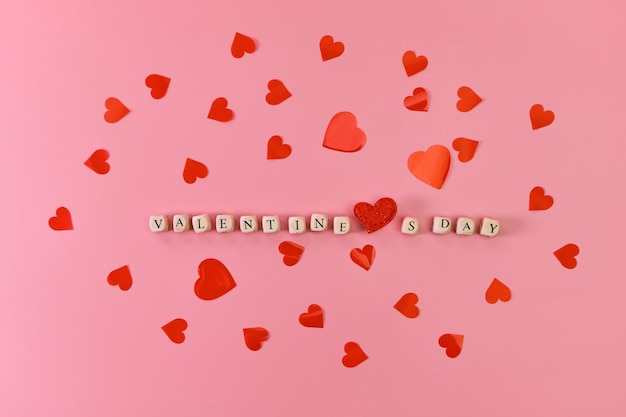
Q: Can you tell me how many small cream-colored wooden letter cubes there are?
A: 13